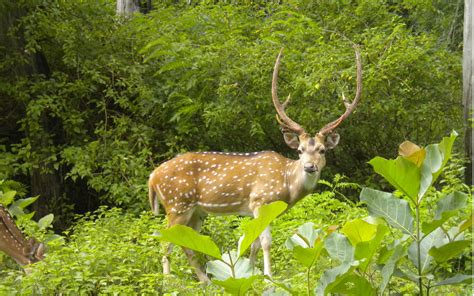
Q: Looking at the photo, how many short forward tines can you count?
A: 2